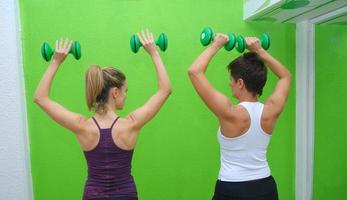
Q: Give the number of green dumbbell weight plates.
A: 8